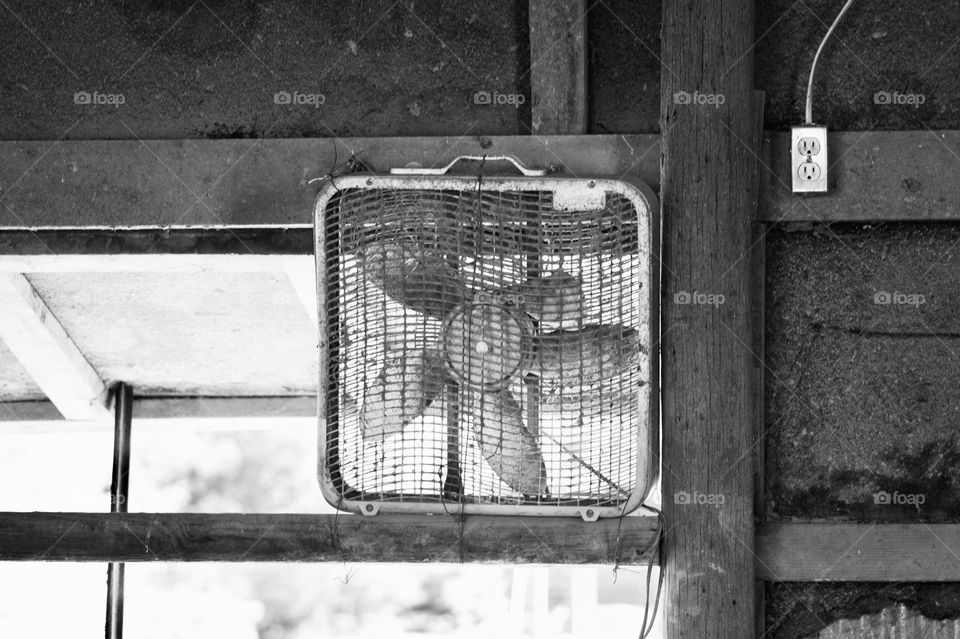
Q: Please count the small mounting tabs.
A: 2